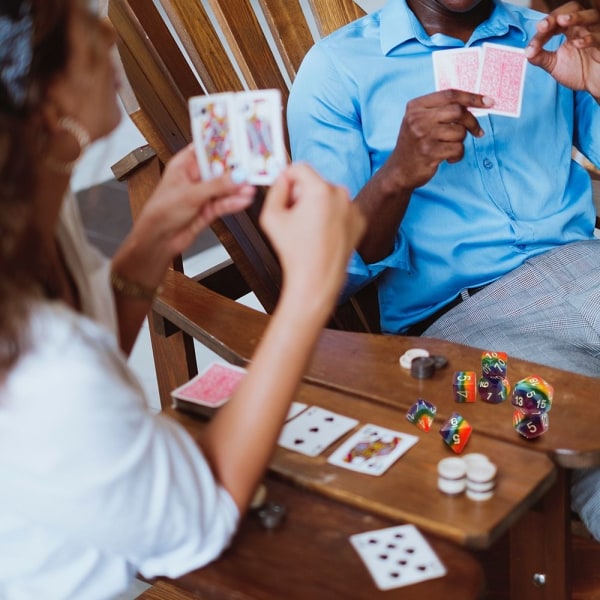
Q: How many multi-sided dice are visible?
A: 7